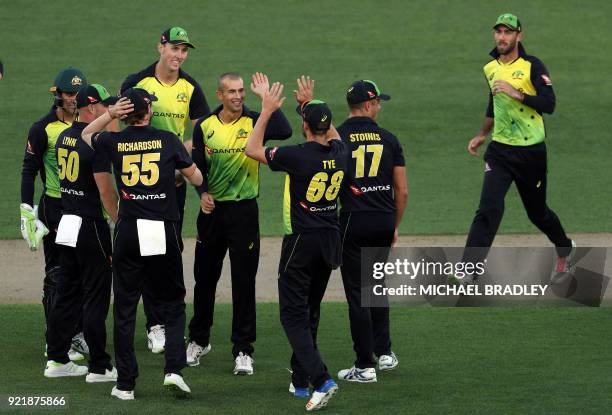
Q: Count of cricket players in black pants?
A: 8